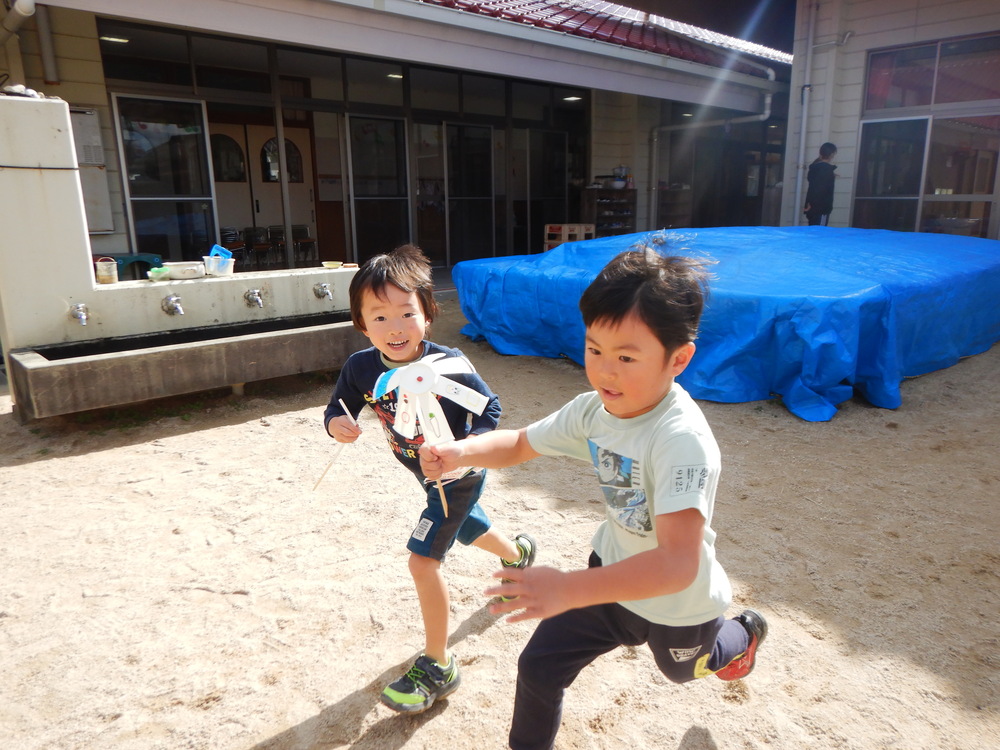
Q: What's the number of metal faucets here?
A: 4